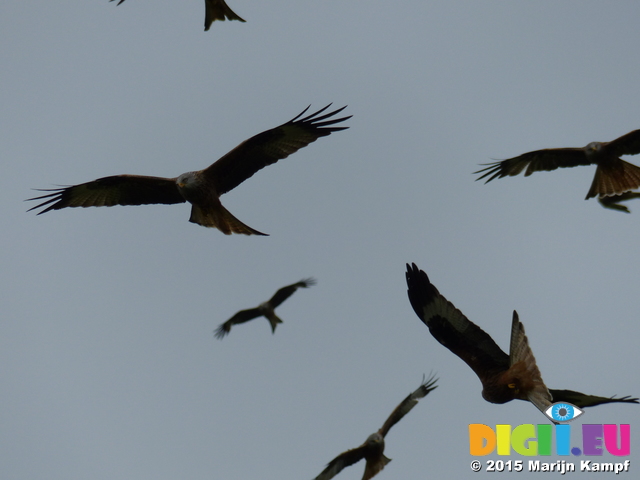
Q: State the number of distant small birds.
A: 1